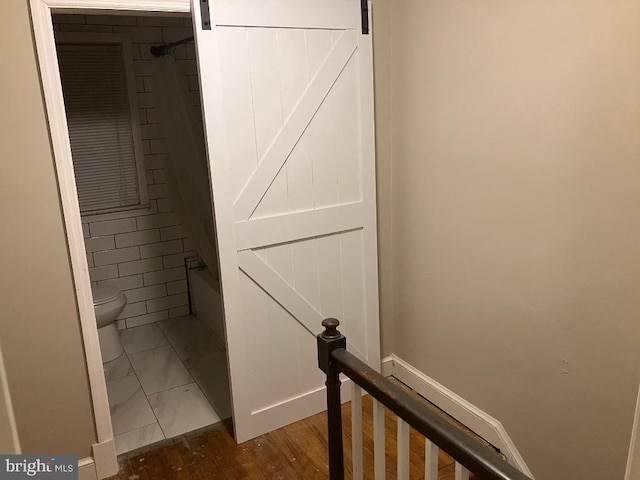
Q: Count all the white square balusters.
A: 5